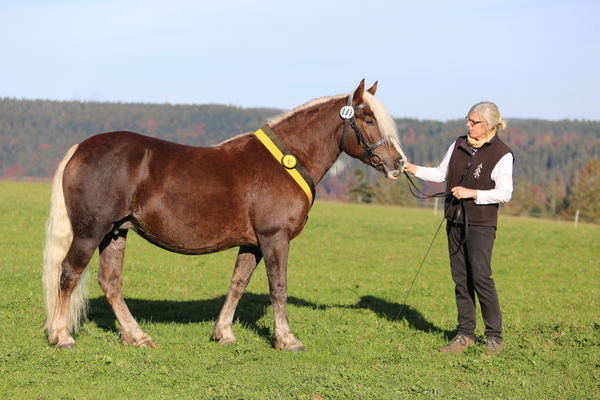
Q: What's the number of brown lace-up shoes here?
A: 2